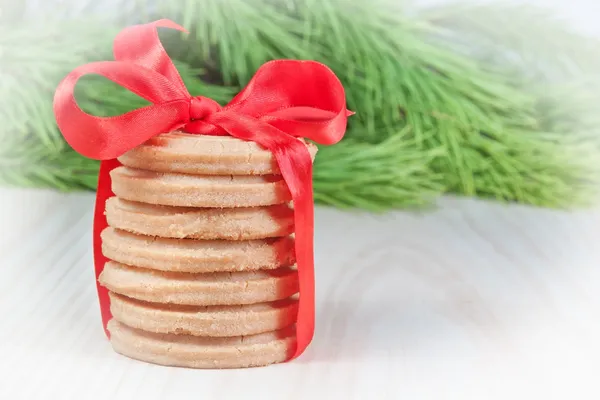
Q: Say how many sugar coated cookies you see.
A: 7